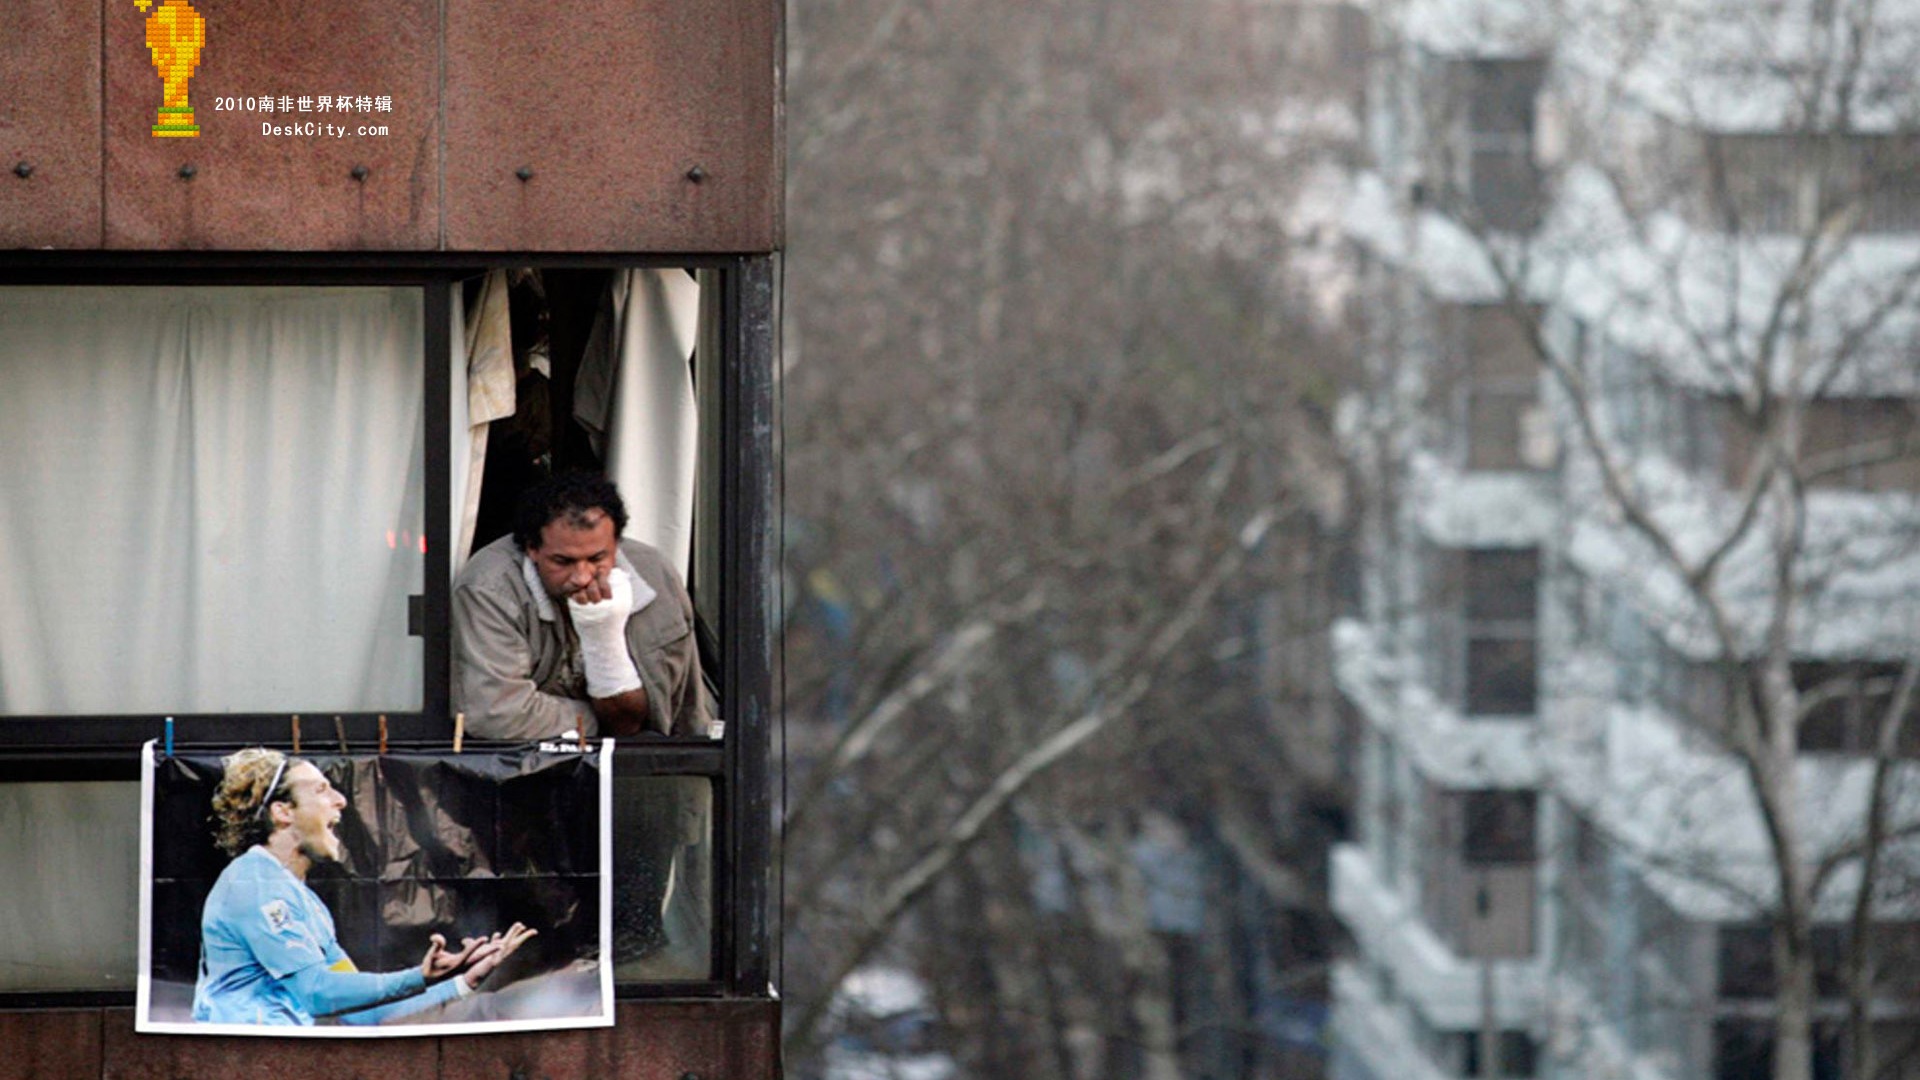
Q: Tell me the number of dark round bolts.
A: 5